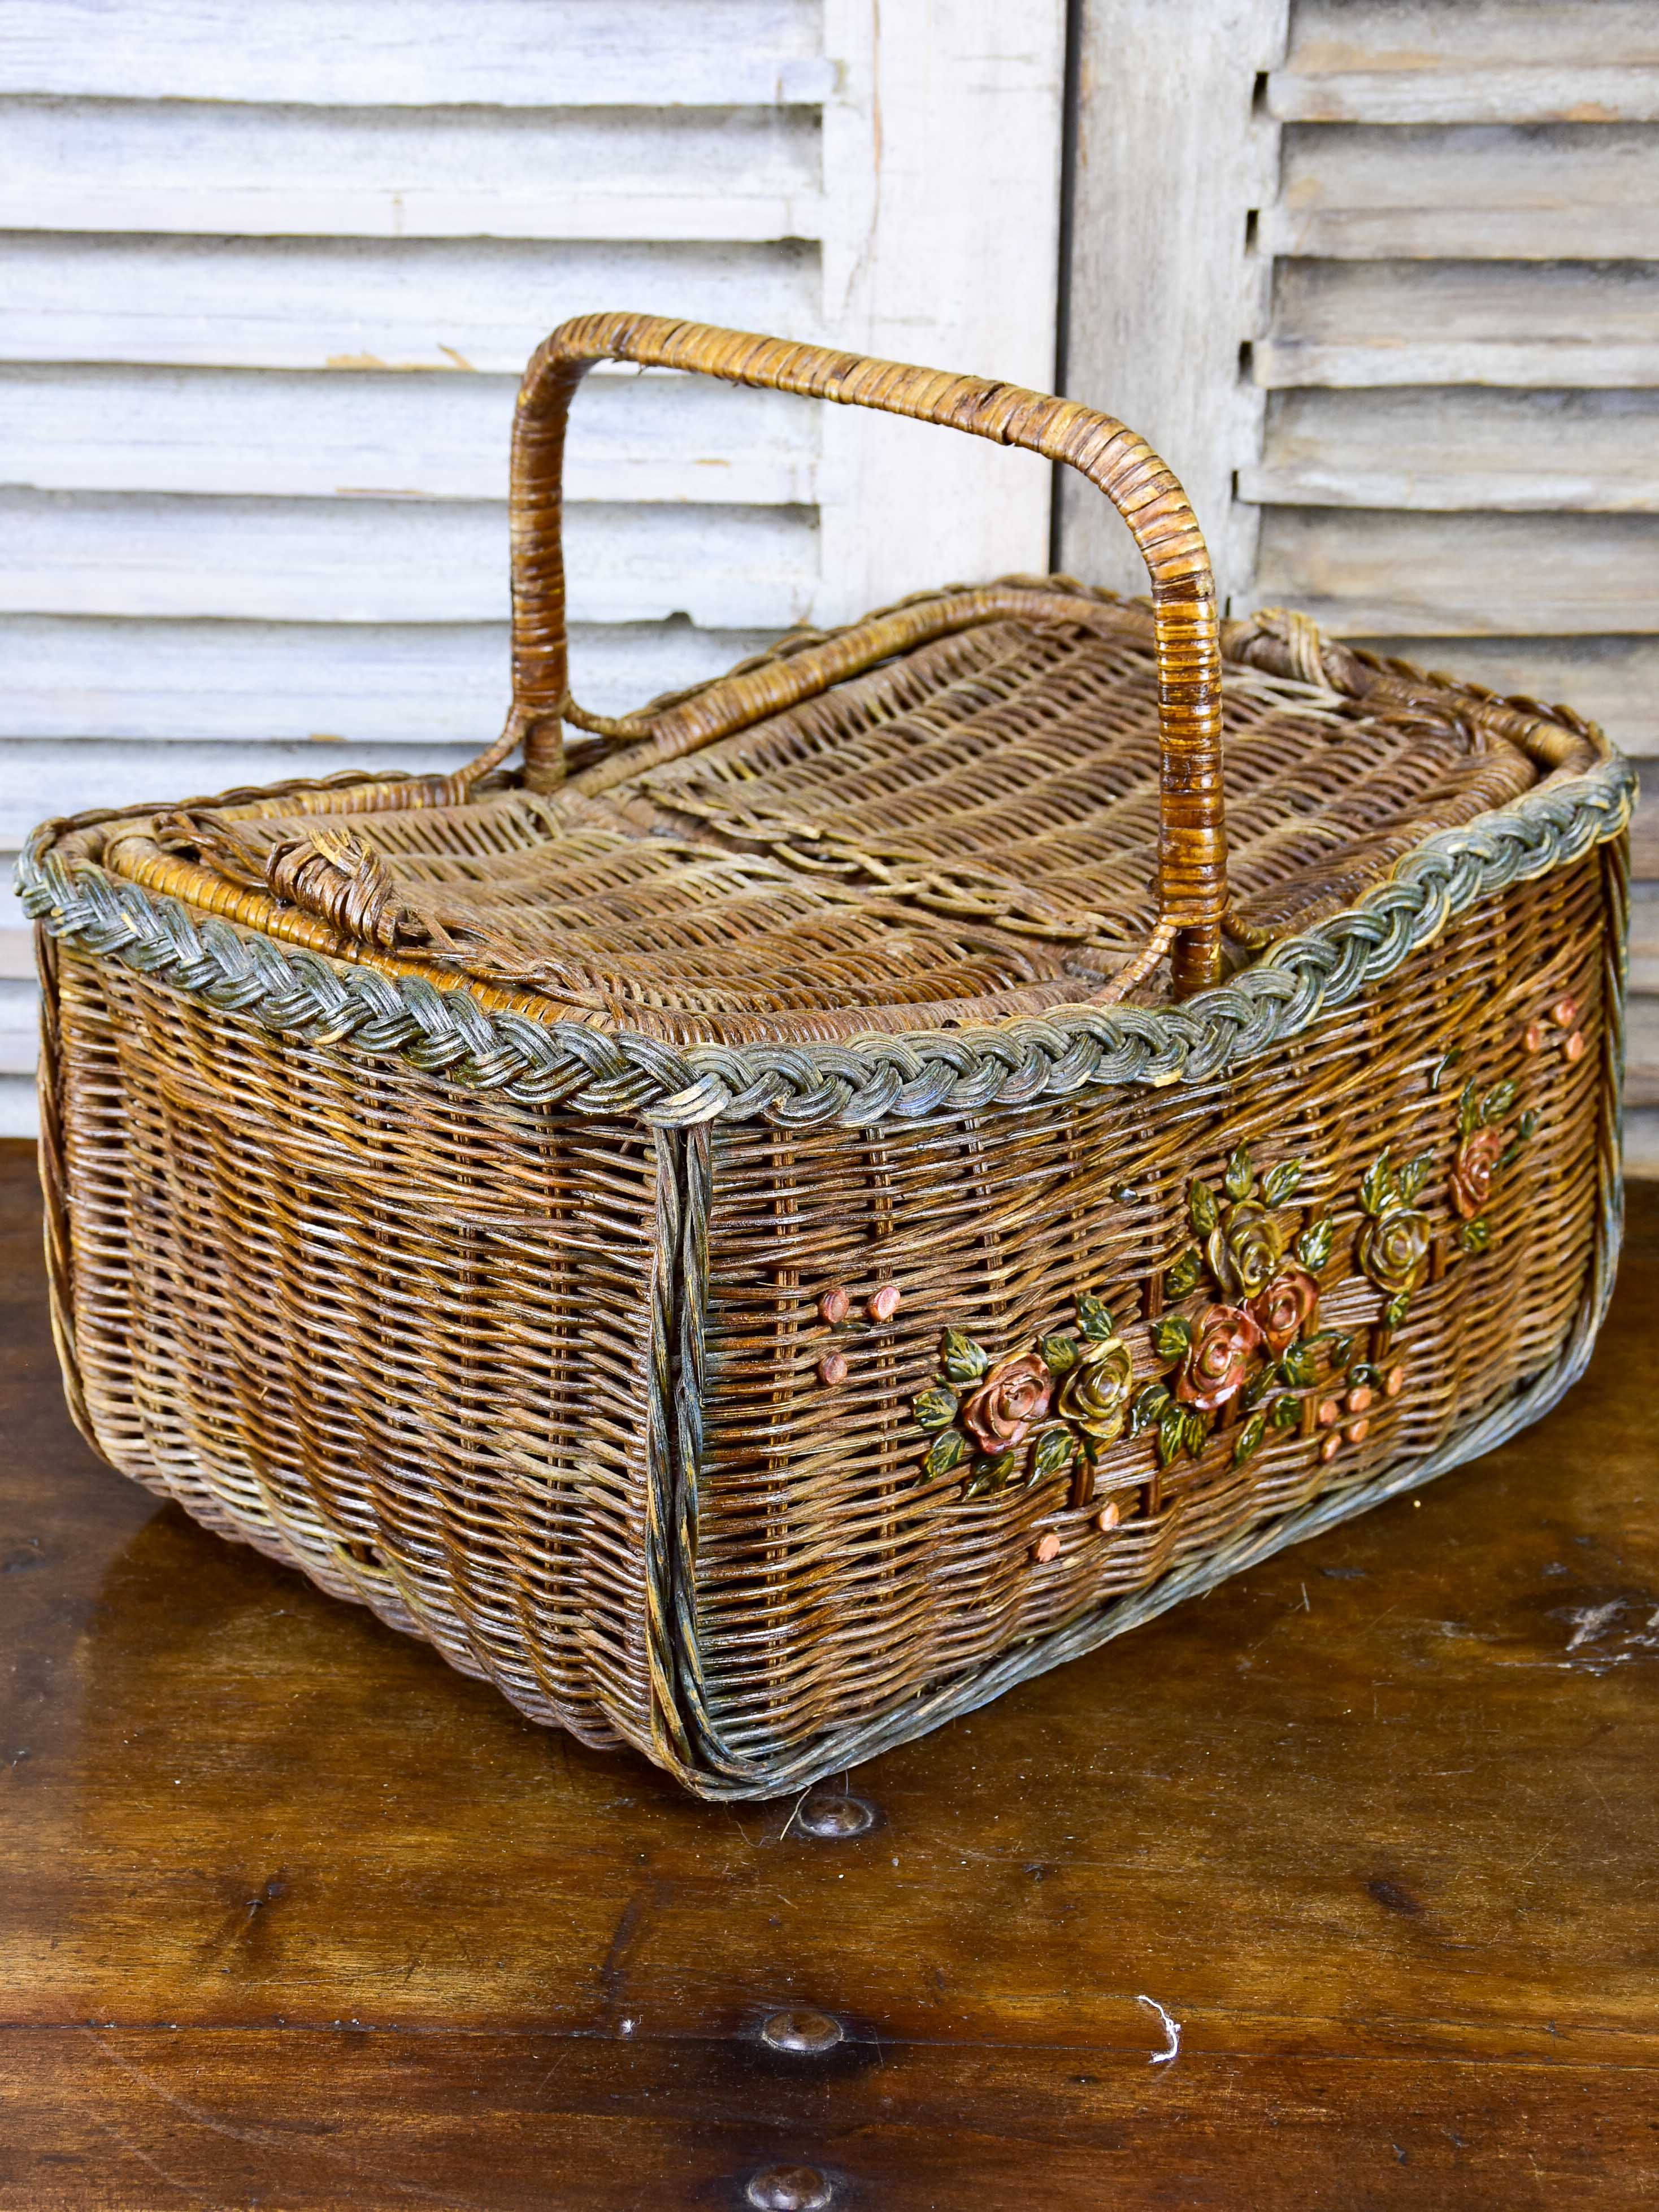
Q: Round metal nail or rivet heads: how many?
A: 3